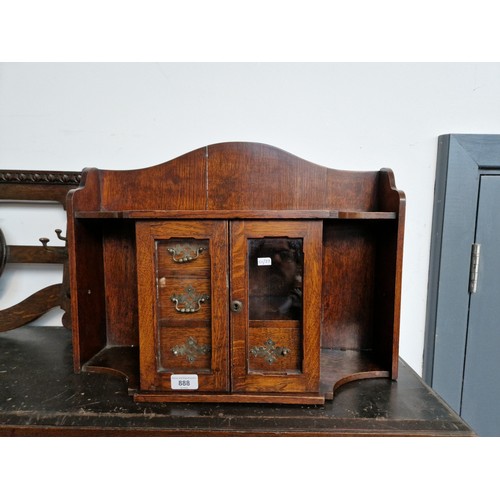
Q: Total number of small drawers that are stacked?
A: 3